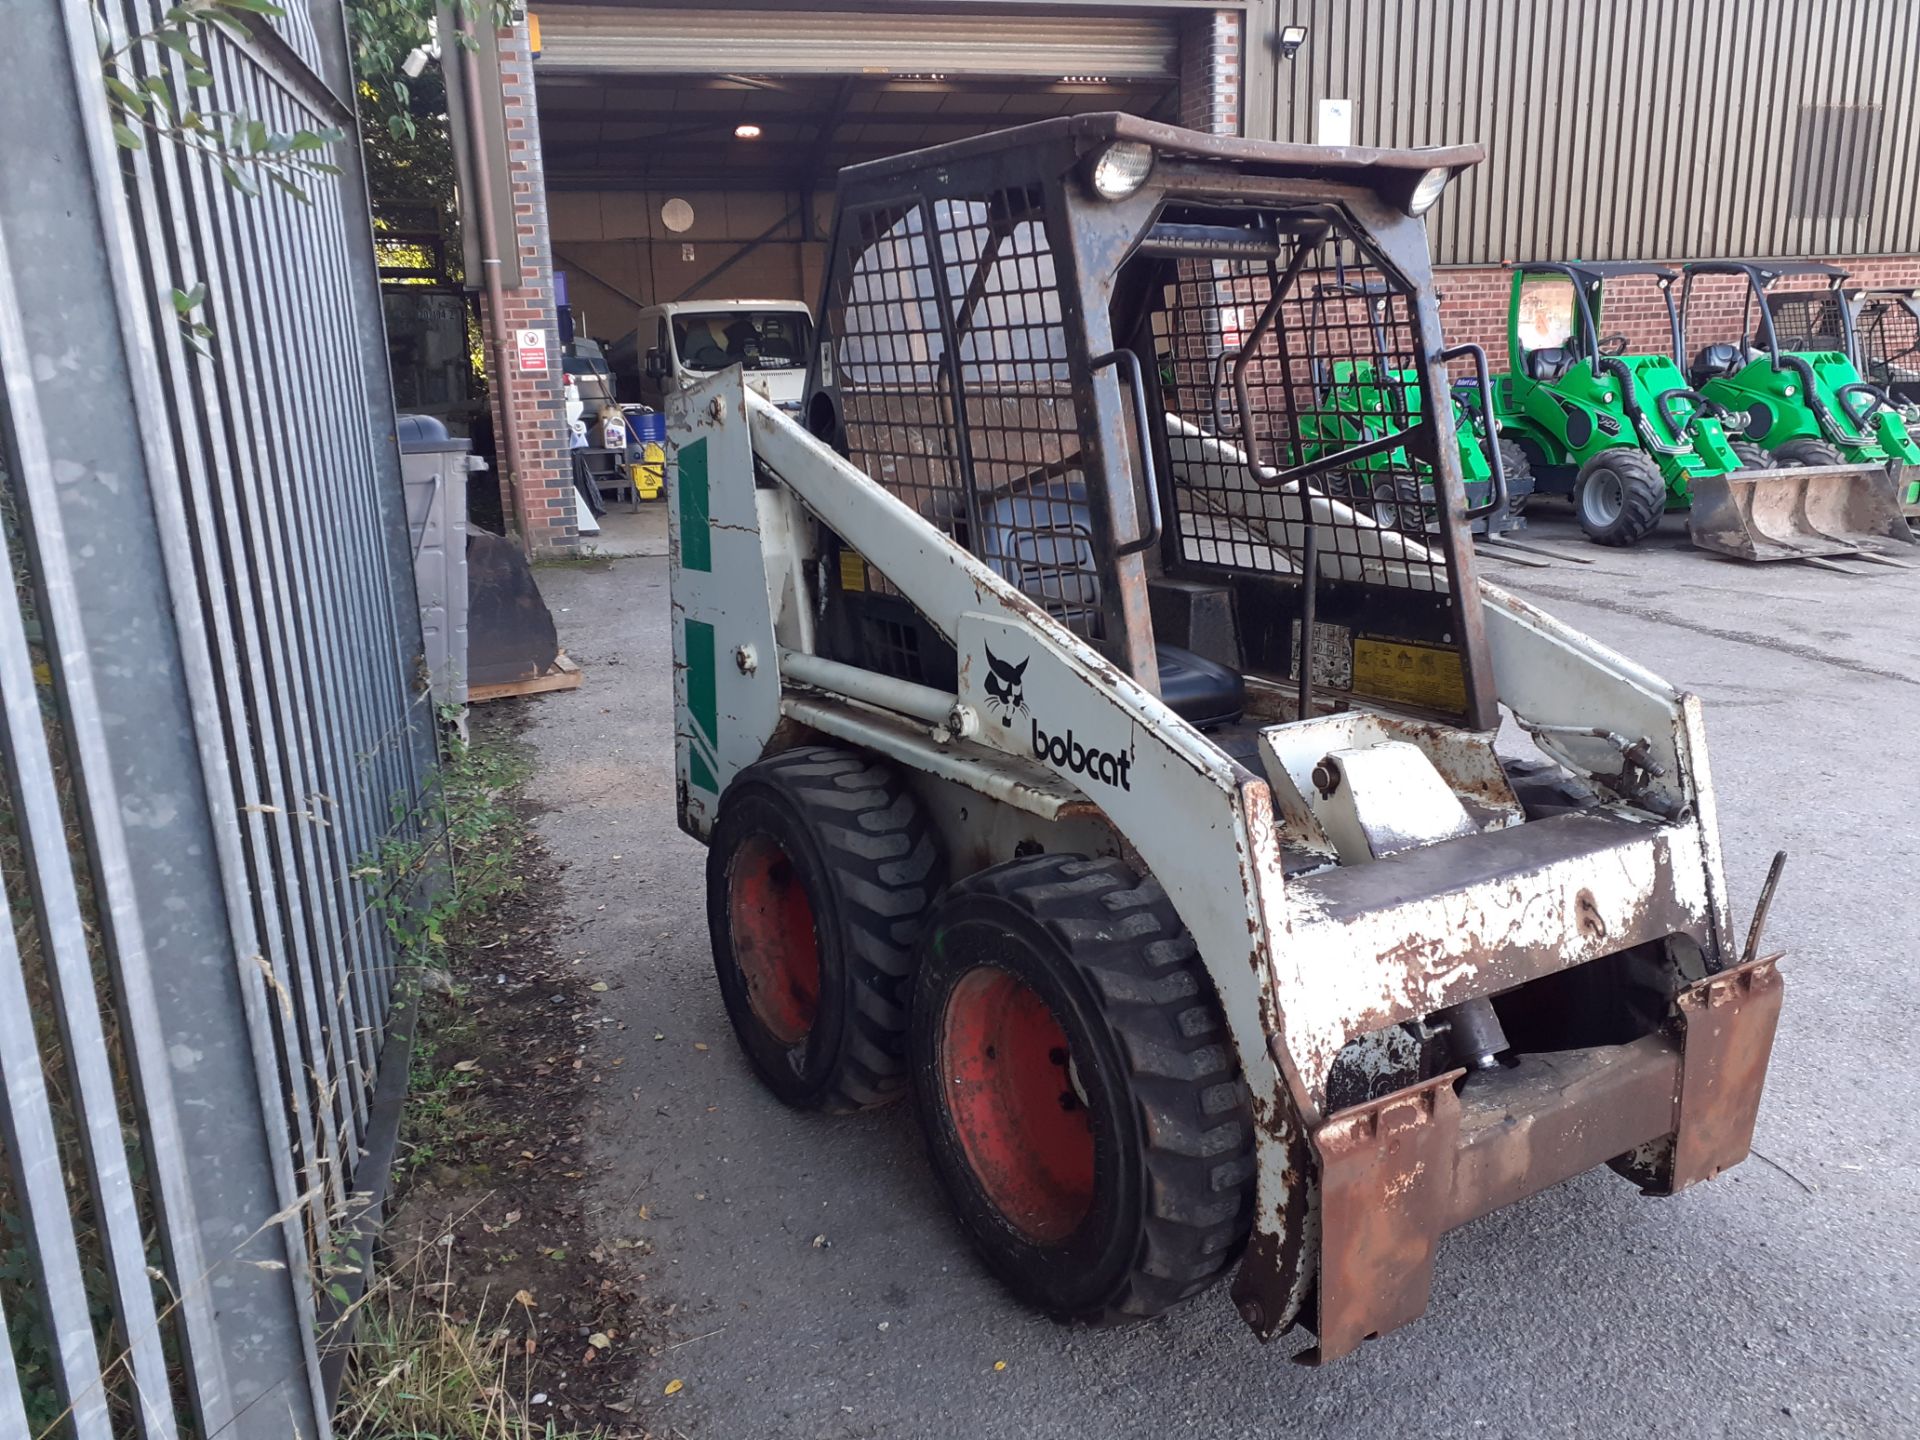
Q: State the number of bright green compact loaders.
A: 3